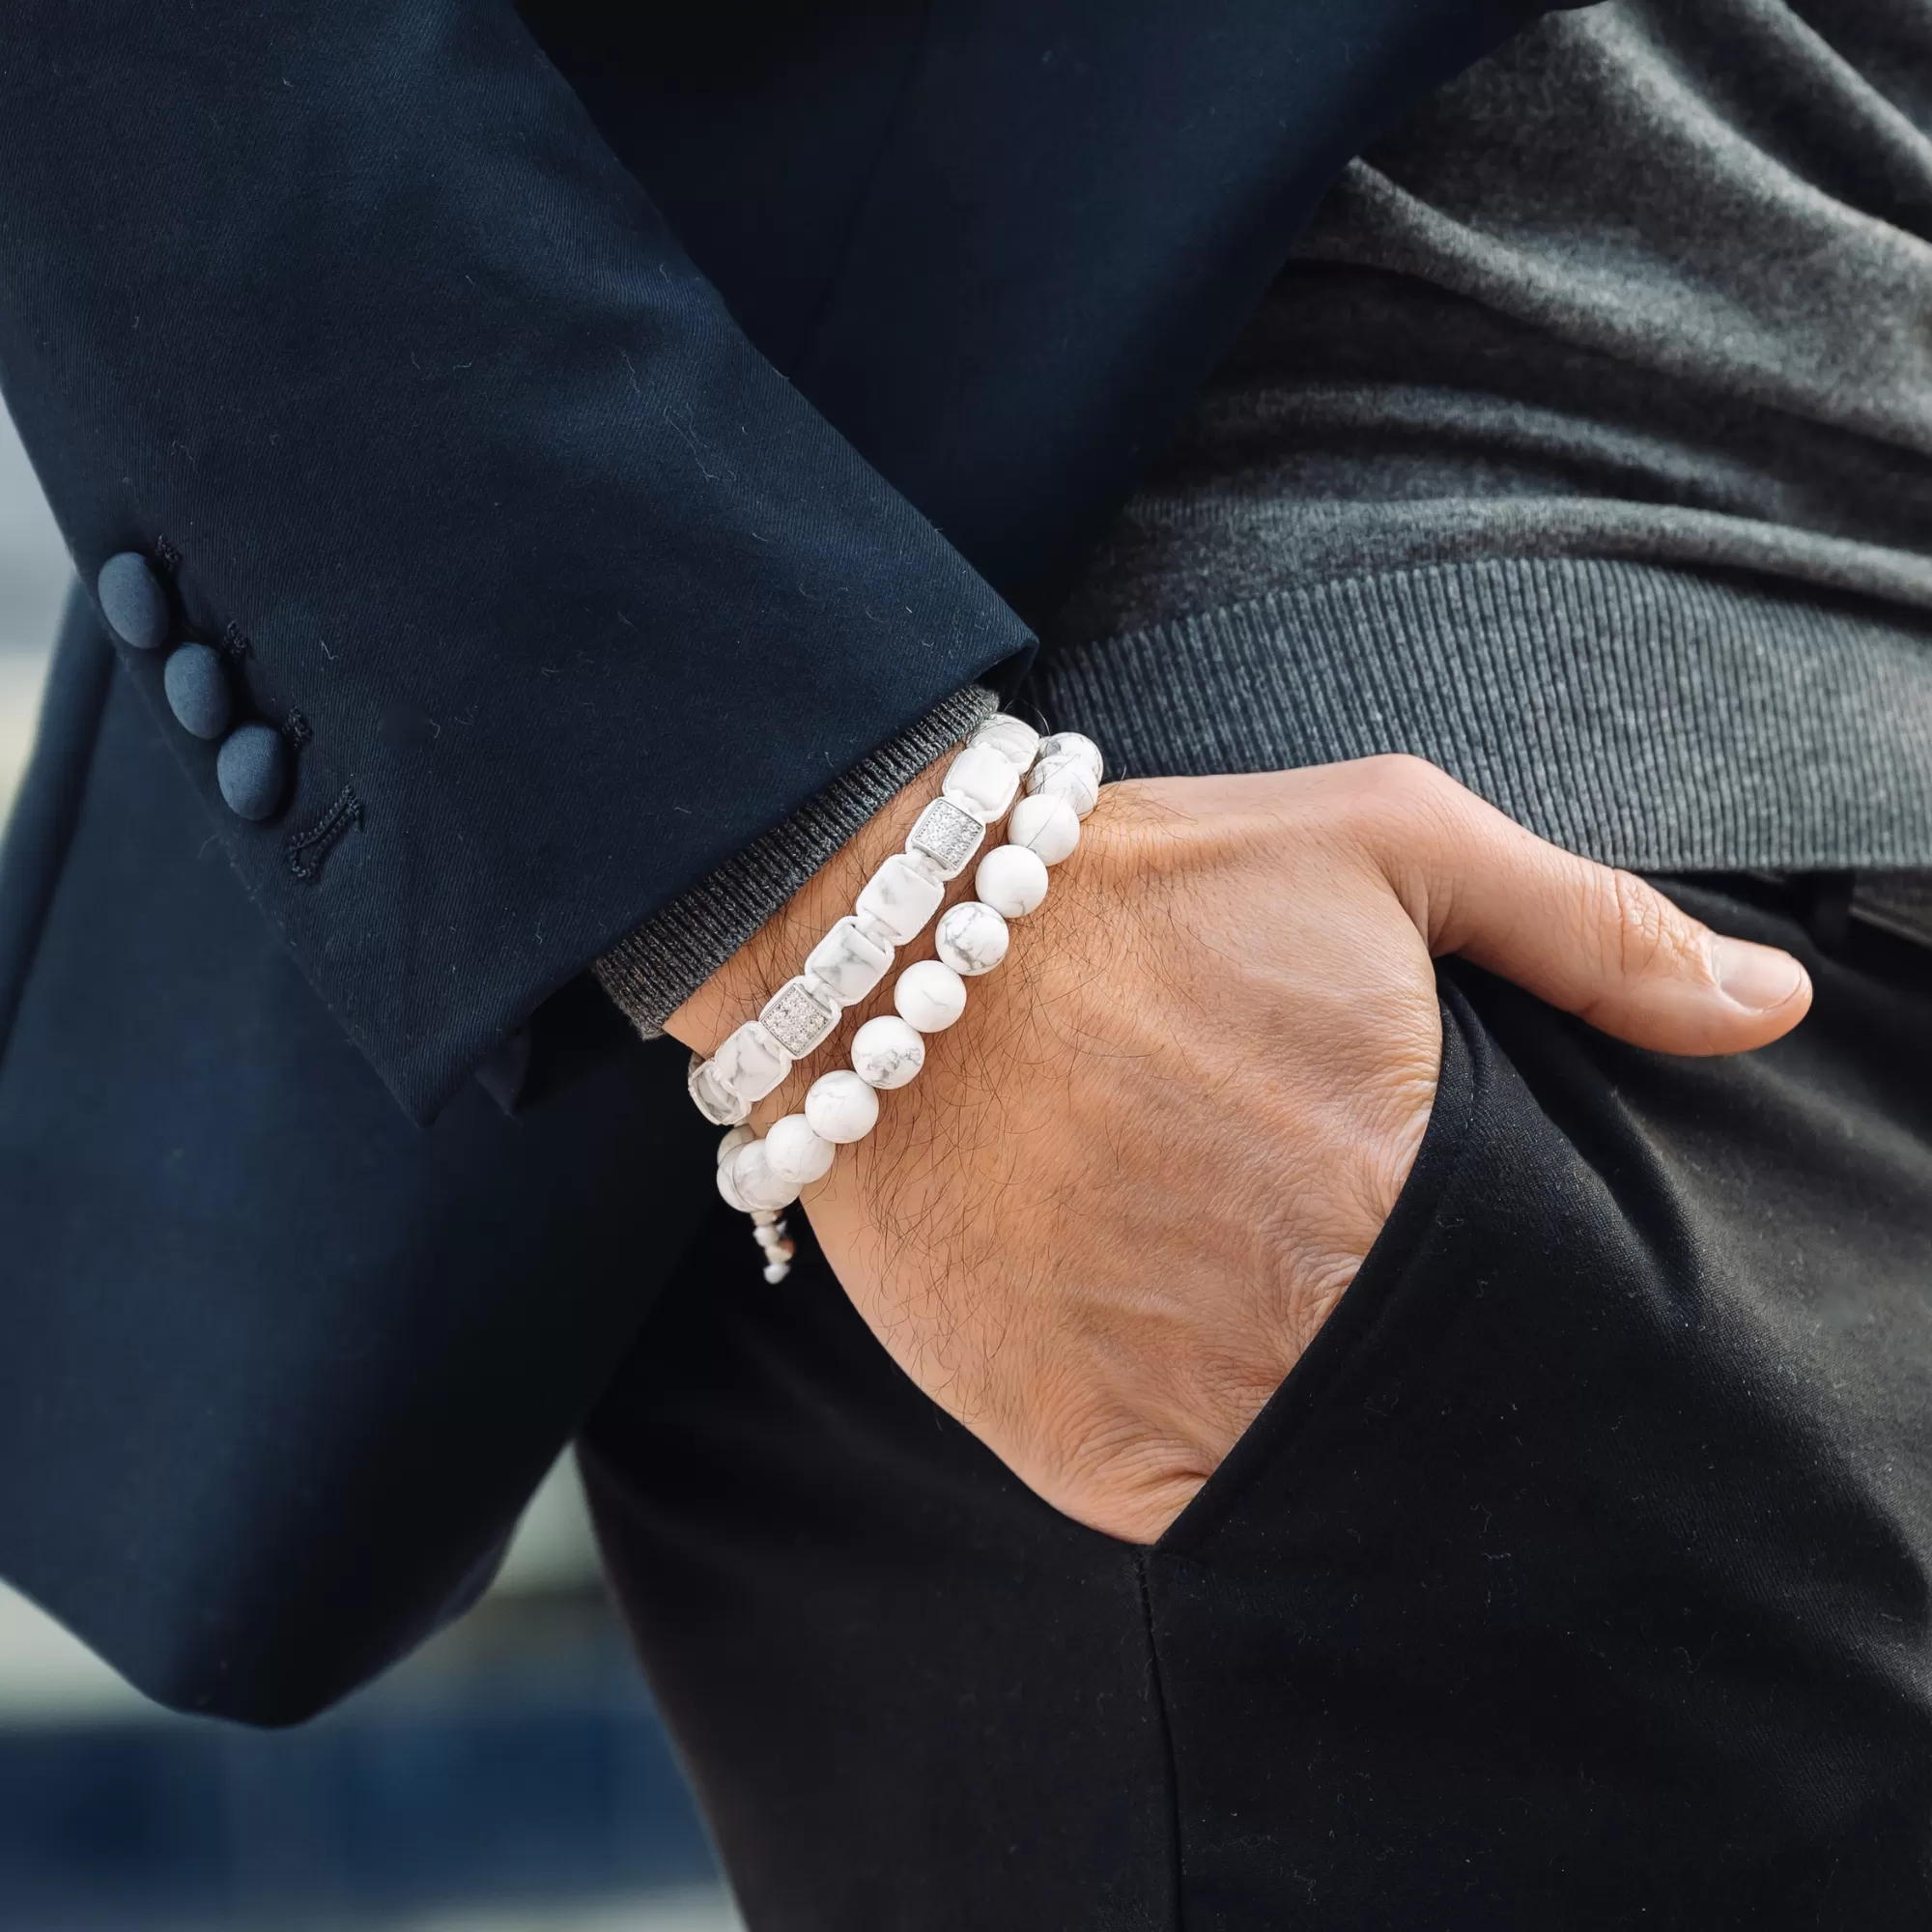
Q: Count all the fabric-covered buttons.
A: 3